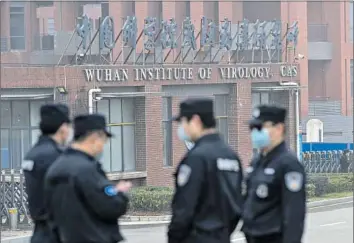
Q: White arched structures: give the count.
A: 1